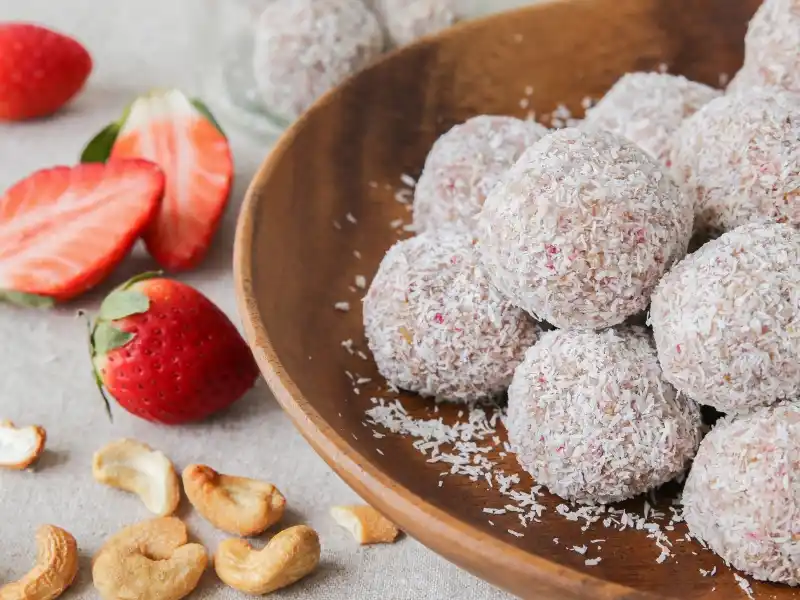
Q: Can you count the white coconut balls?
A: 11